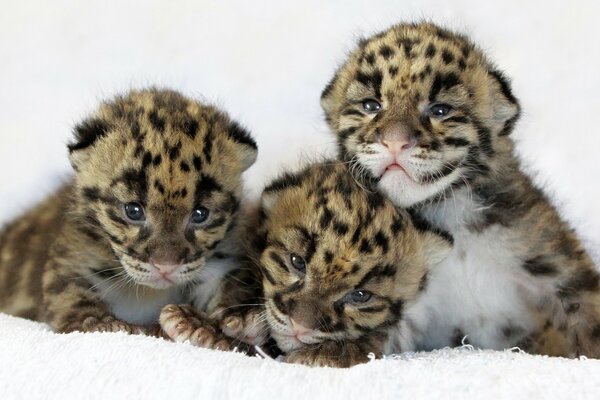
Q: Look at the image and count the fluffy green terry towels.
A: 0